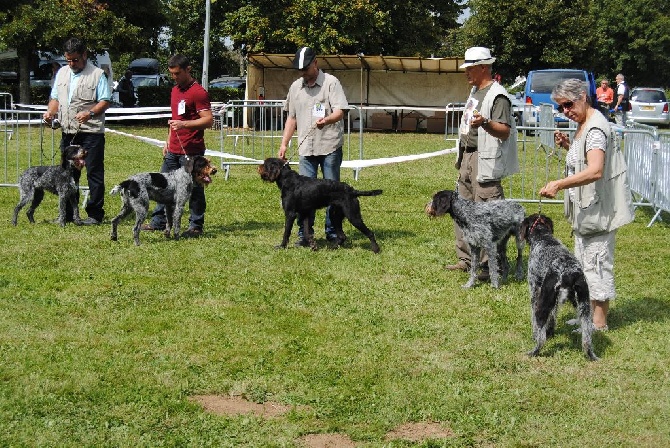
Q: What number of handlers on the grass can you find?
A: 5